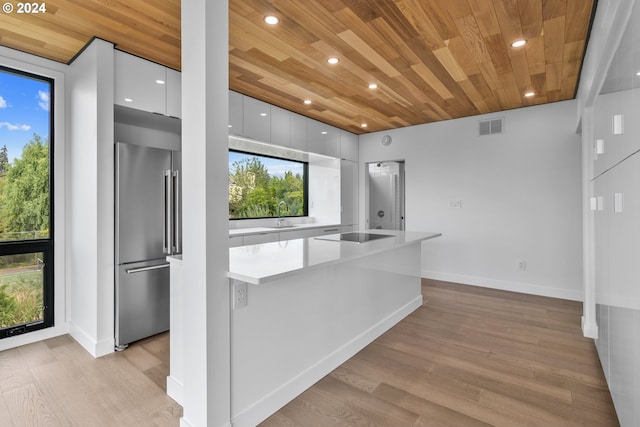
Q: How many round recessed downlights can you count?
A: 7